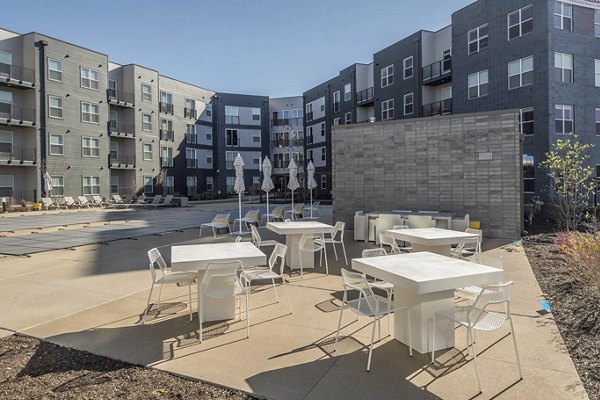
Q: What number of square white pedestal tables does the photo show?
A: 4